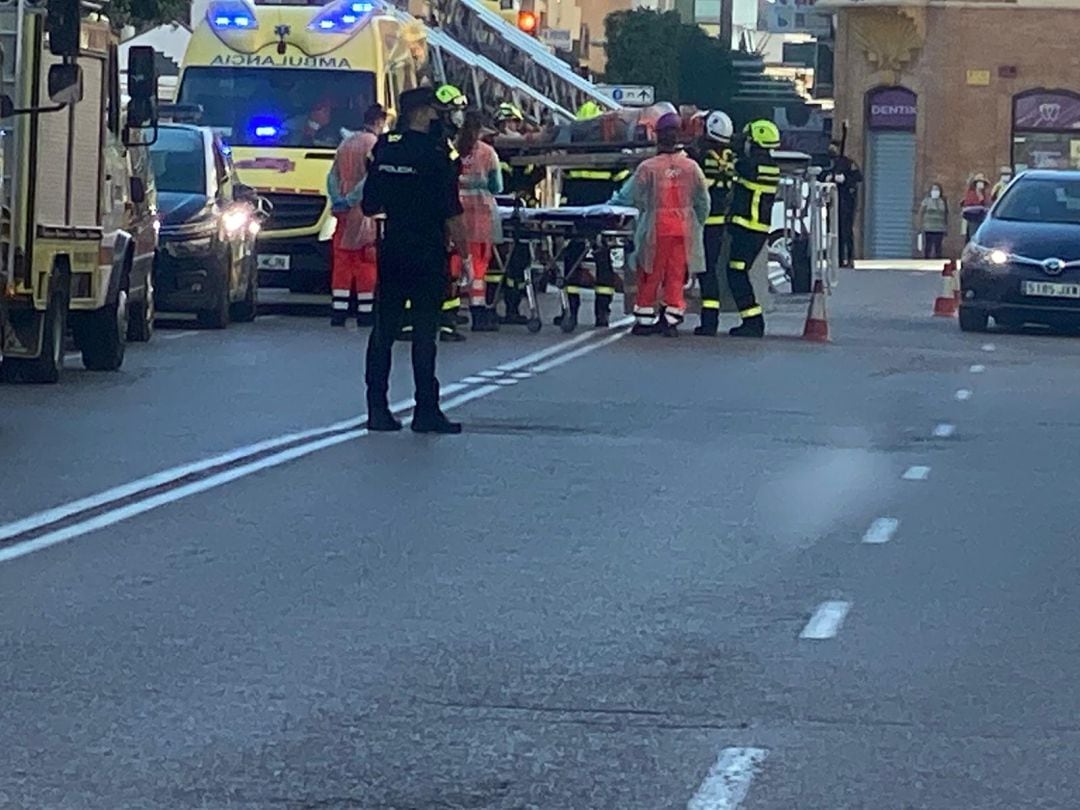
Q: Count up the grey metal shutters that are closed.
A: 1